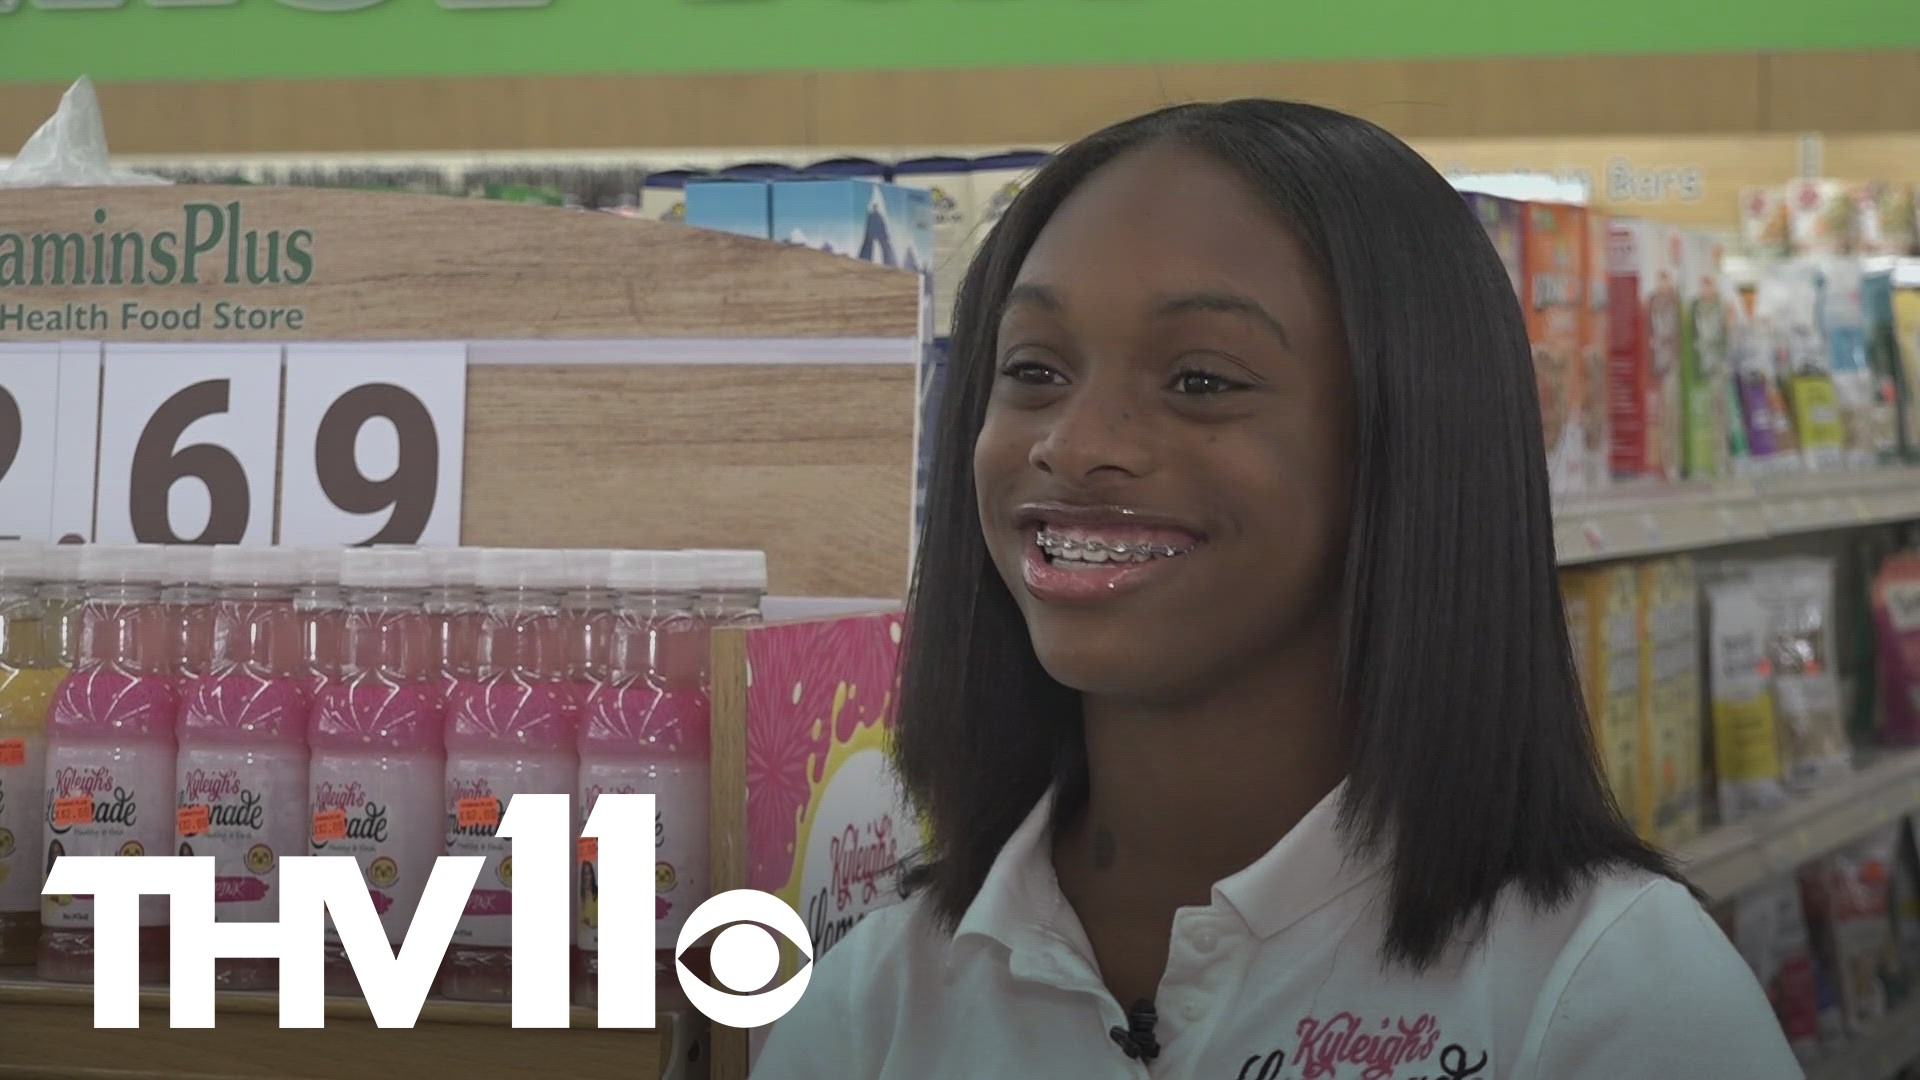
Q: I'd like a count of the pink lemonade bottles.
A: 10